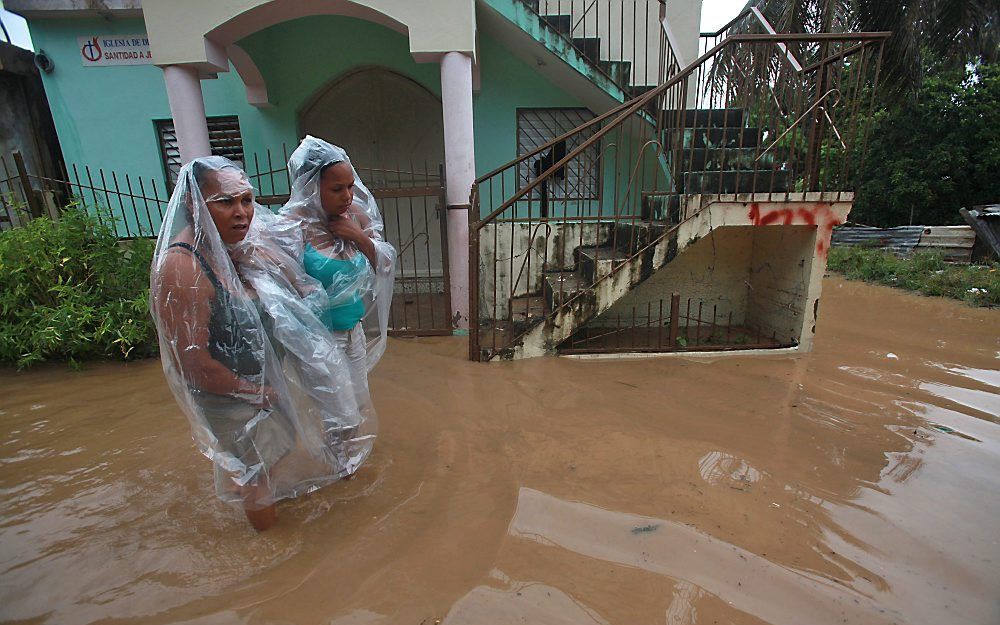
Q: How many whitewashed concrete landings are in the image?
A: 1